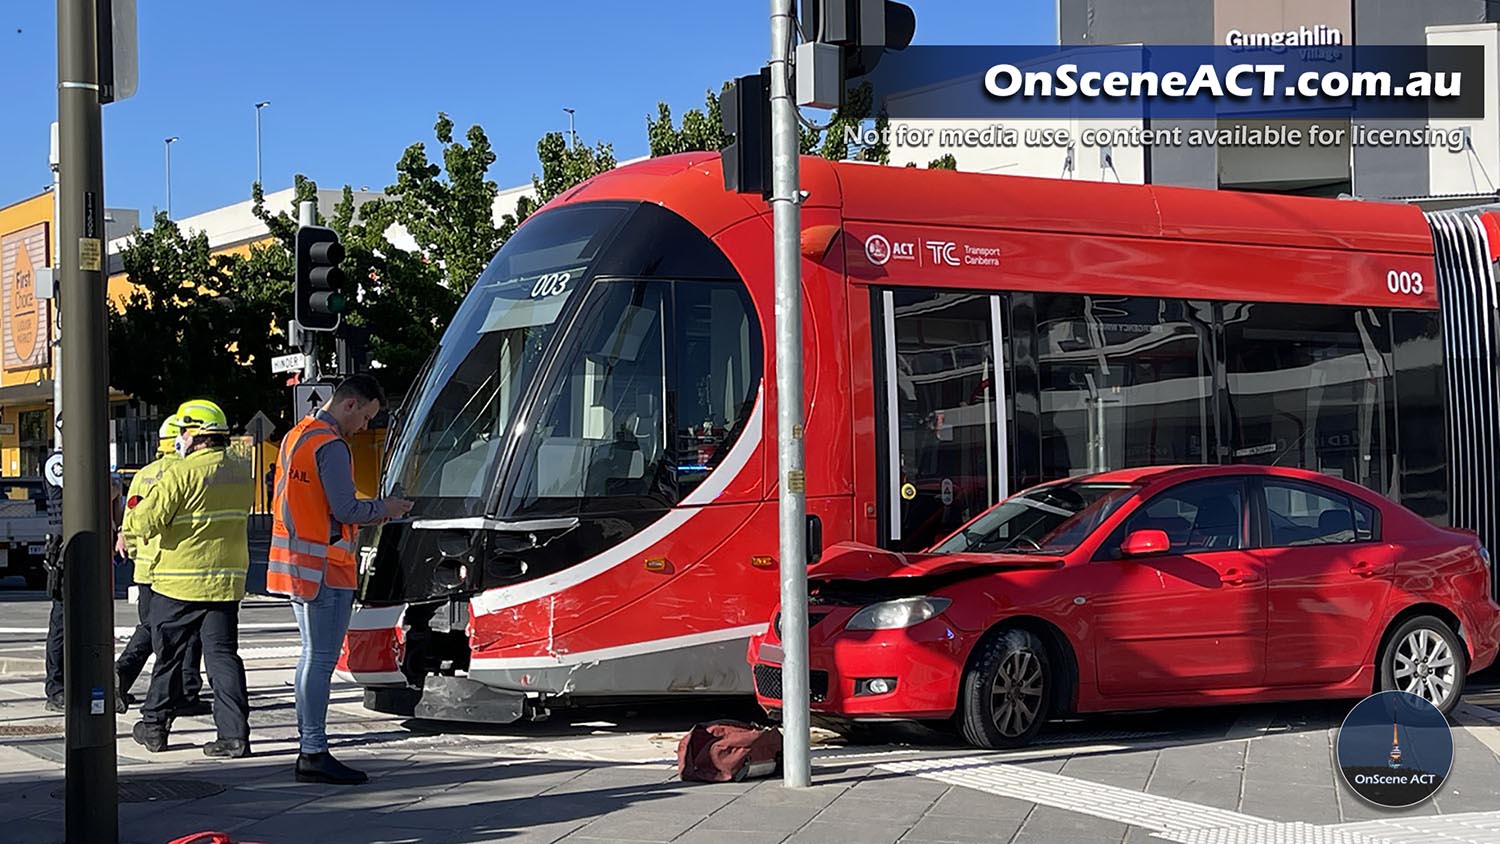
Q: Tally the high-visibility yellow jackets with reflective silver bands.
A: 2